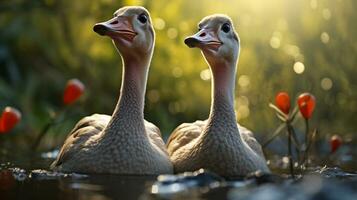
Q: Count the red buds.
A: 5